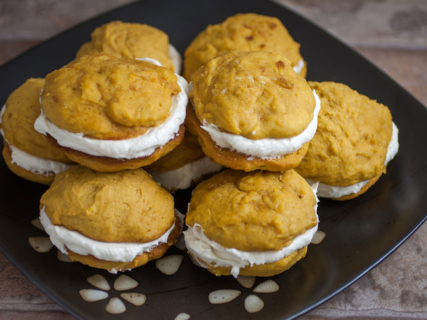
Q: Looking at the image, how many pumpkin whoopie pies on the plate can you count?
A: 9